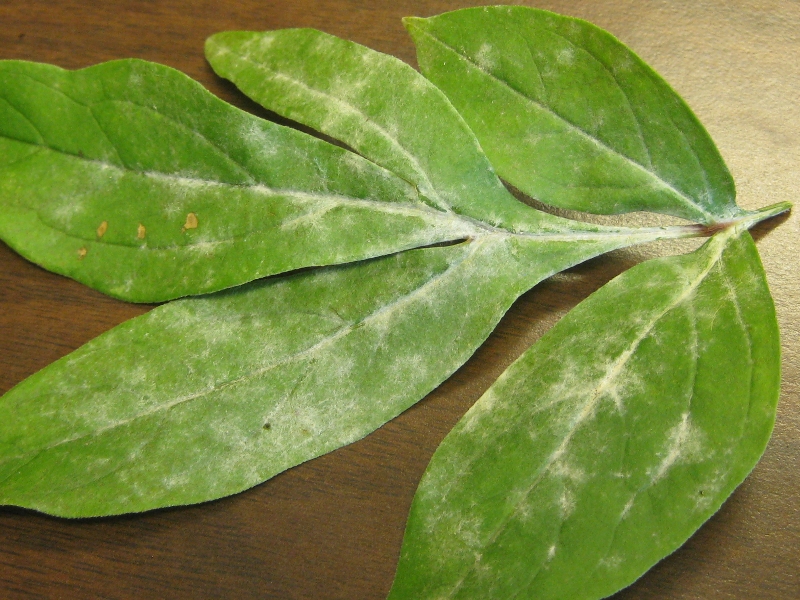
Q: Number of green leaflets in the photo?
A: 5